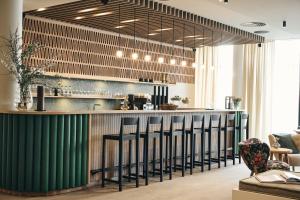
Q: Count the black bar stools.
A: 7